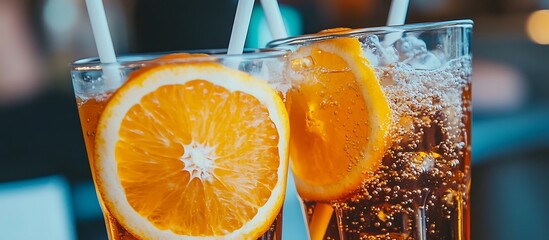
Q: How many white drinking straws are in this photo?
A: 4